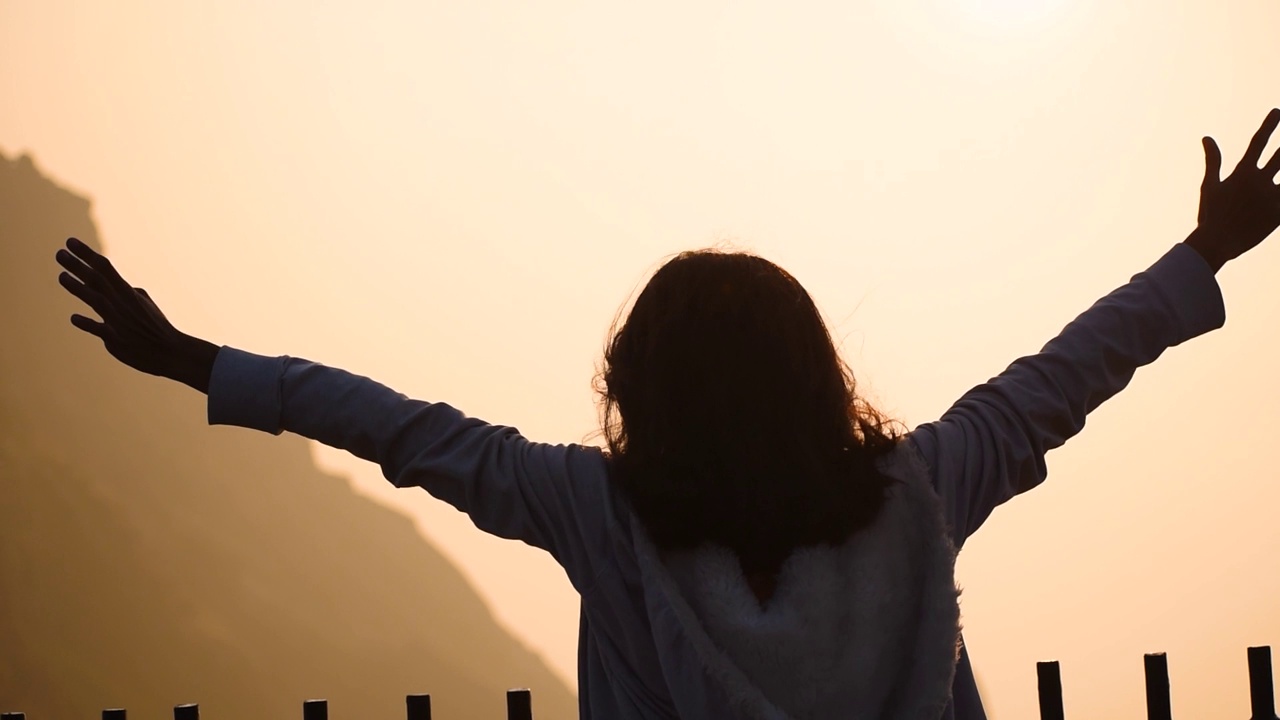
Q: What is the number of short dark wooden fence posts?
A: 9